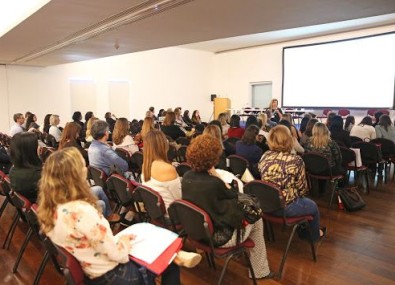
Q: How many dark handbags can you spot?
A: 2